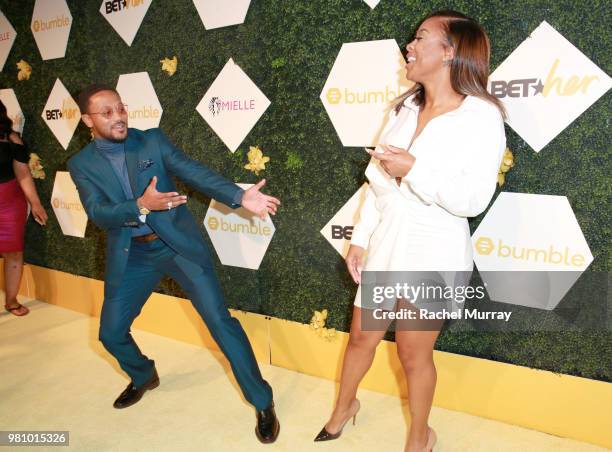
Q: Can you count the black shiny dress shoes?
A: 2